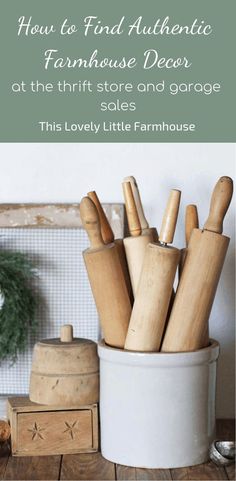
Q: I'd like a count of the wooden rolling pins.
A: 7